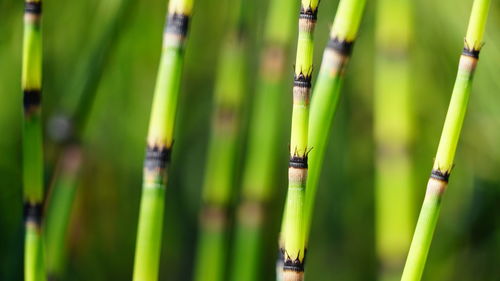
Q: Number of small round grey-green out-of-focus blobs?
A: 1